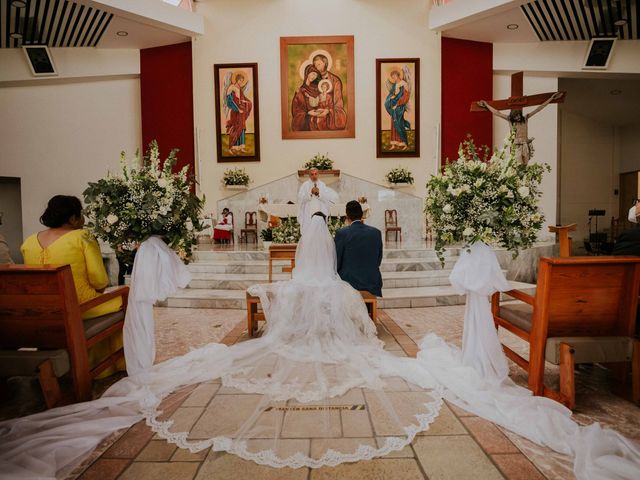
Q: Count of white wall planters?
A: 2